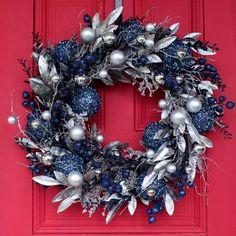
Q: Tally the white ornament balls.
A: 15